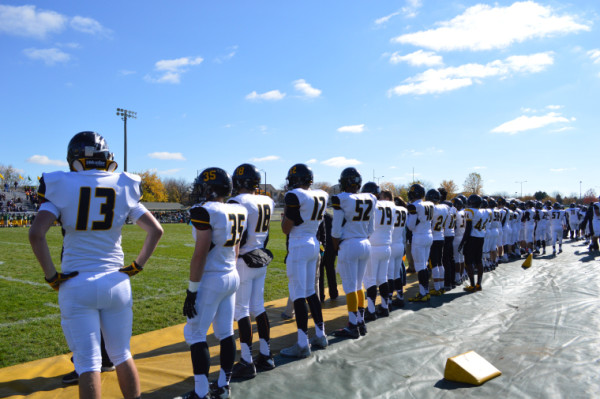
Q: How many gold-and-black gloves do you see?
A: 2